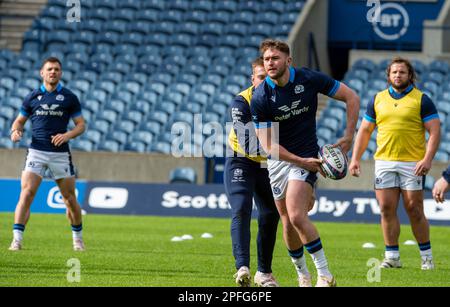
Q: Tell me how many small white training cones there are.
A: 5